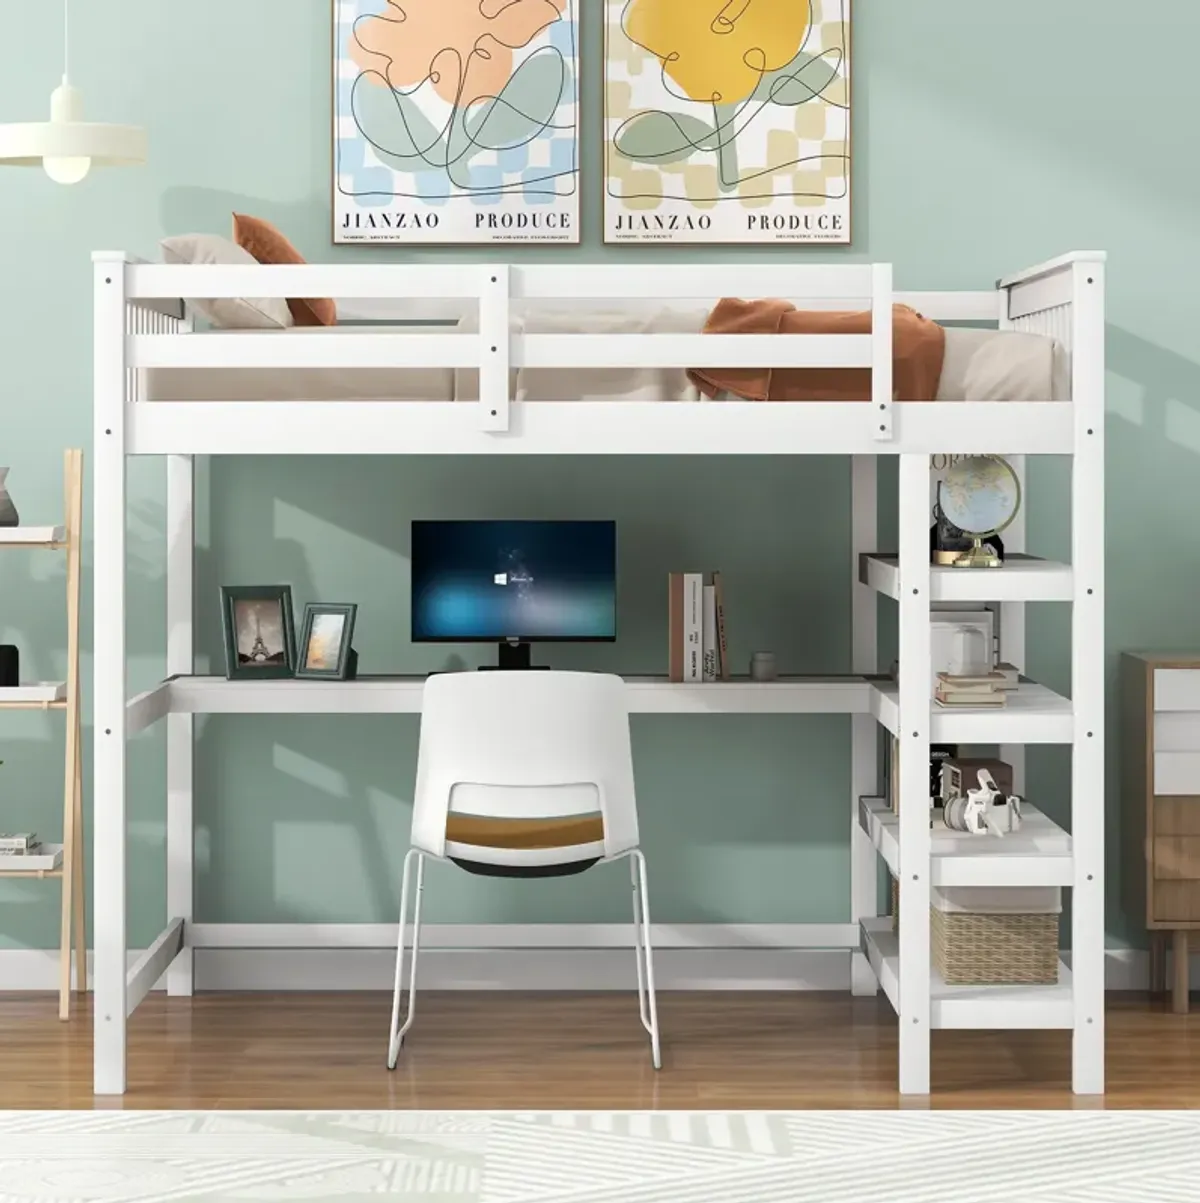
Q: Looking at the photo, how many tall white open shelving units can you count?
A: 1